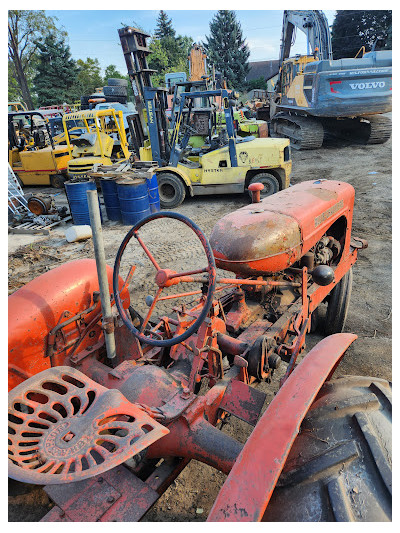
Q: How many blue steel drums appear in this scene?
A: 4